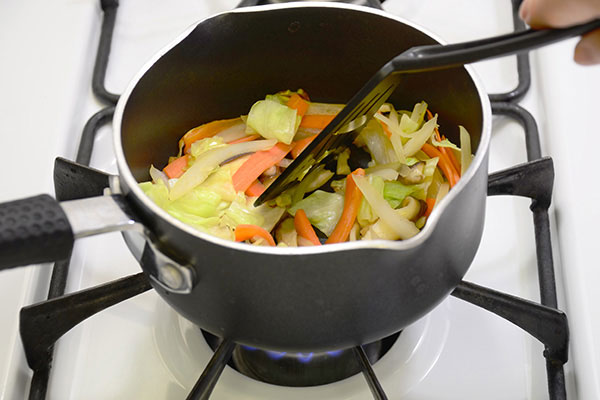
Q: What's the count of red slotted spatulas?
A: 0